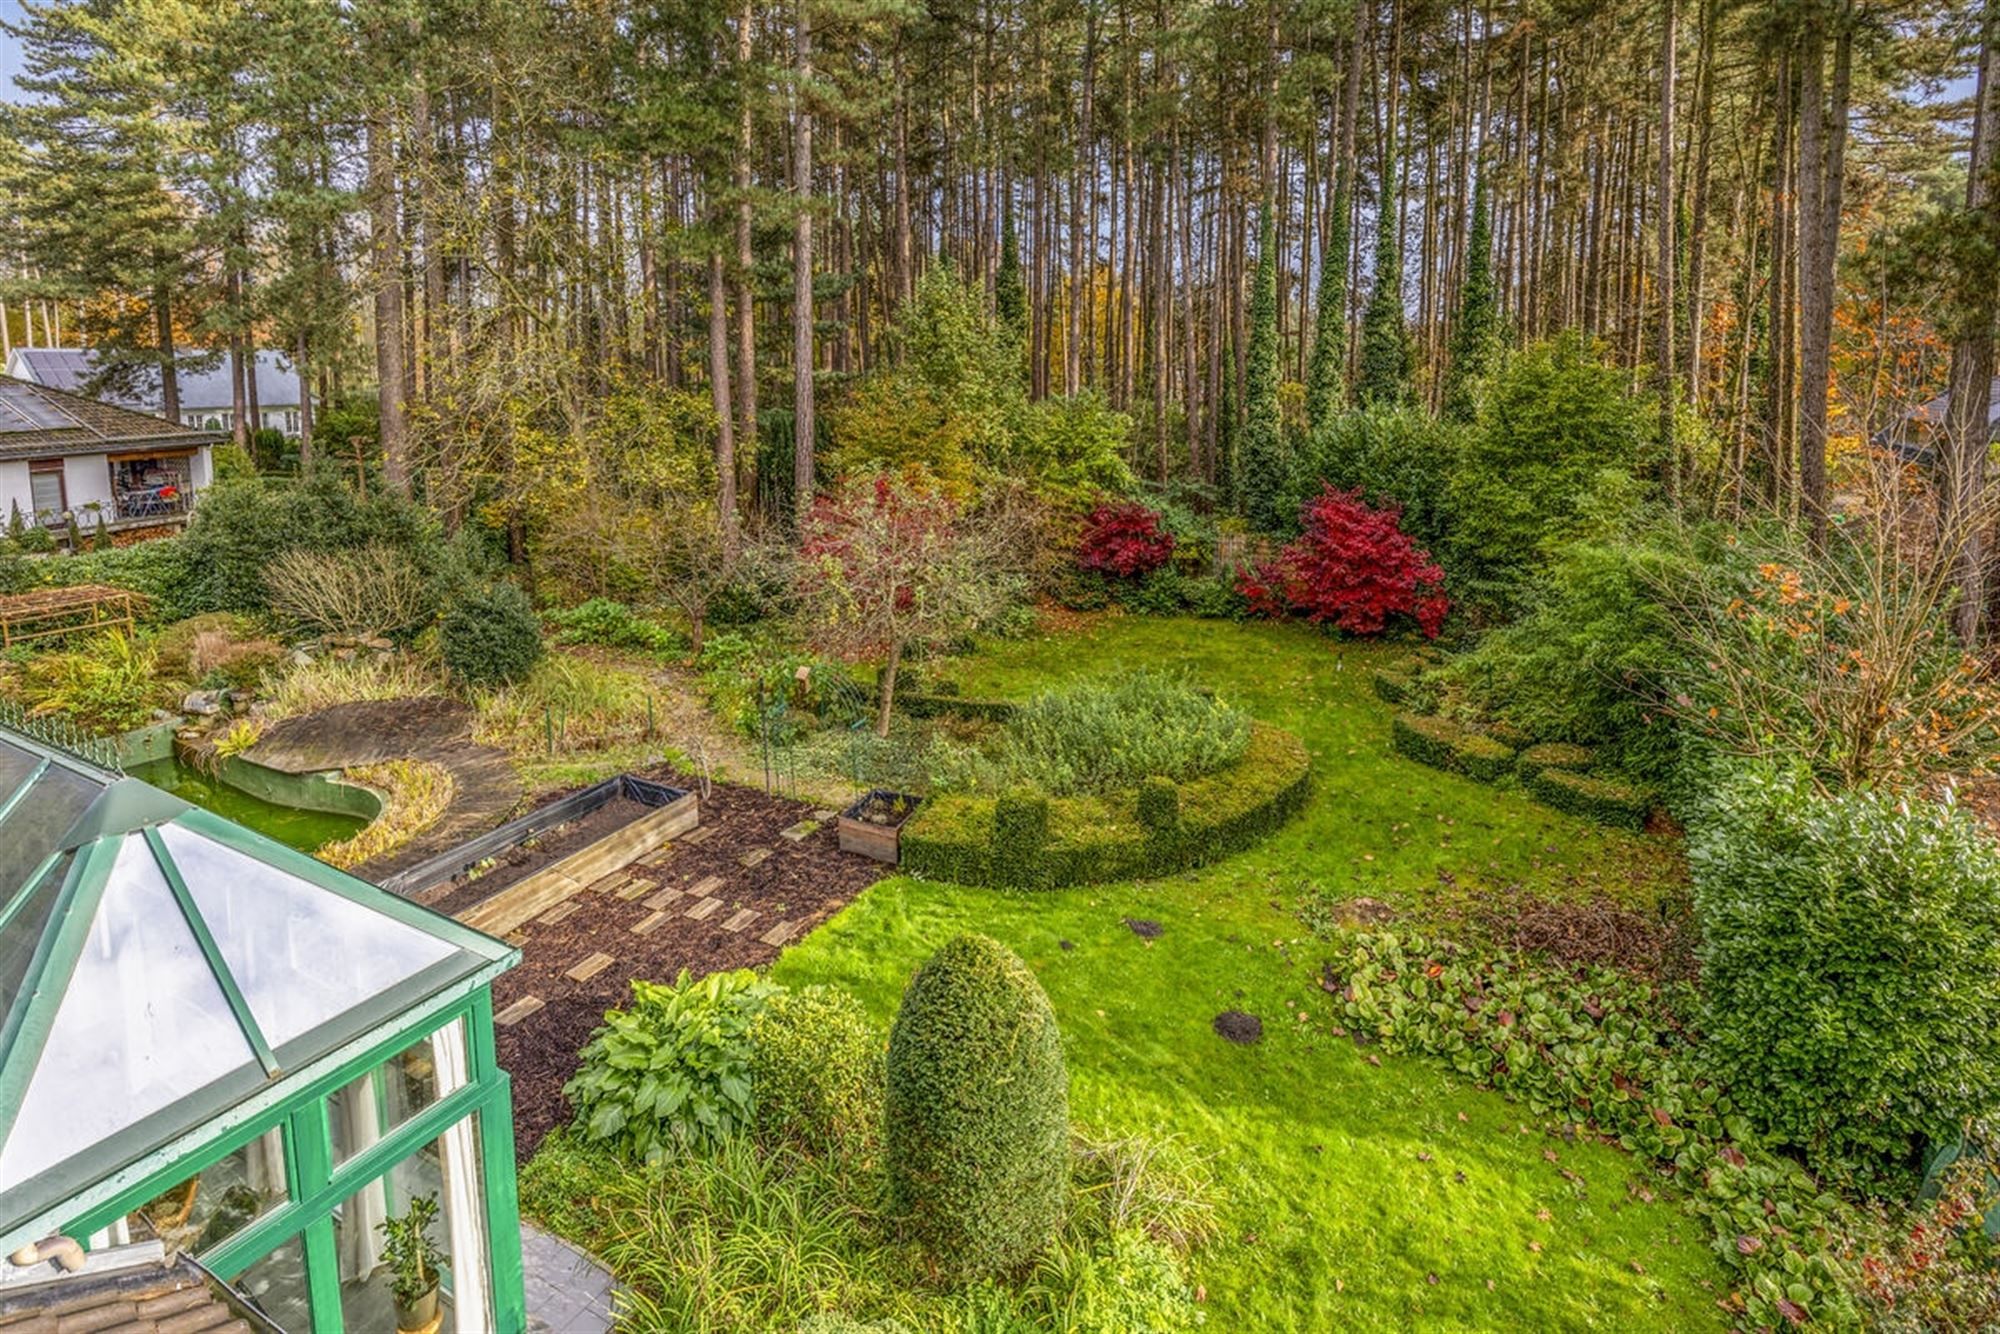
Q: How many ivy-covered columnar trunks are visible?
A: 5